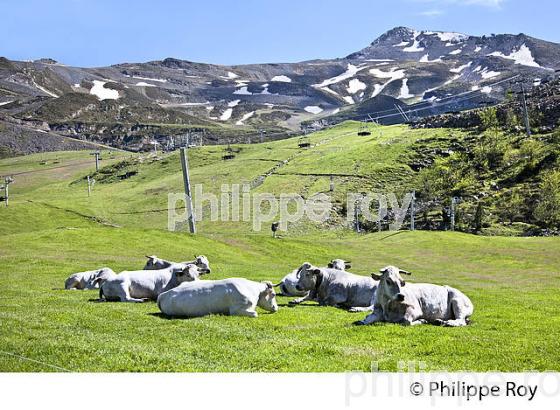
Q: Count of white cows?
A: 7